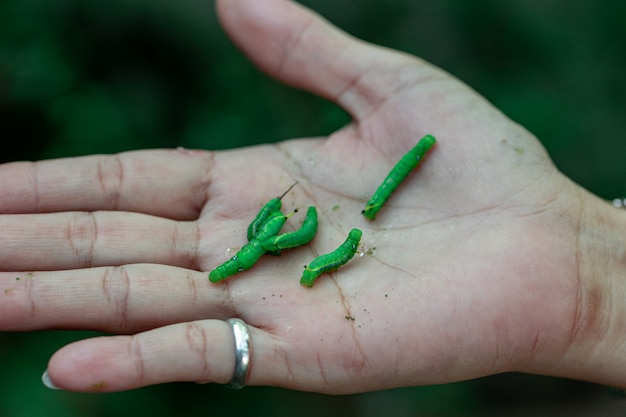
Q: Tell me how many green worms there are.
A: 5